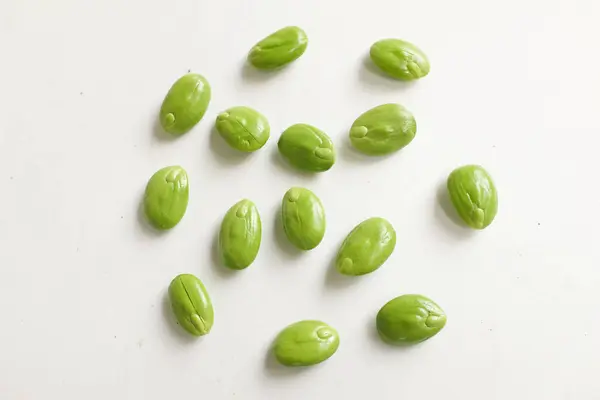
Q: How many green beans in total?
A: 14